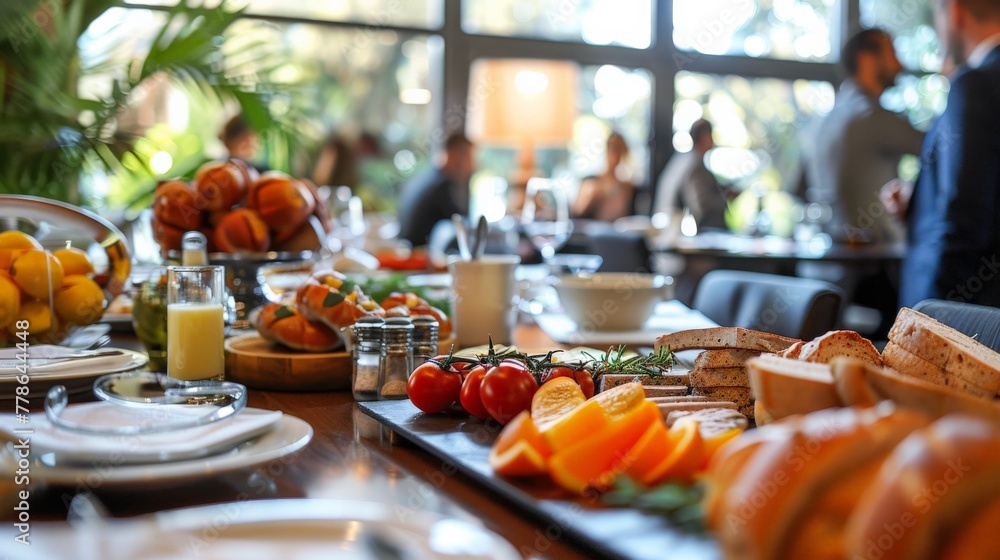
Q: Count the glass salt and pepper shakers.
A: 3